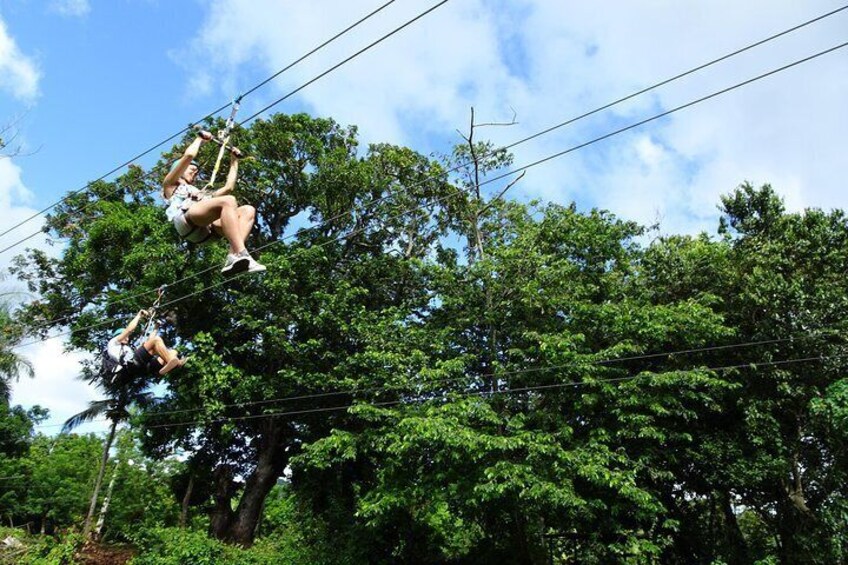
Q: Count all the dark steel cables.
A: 6